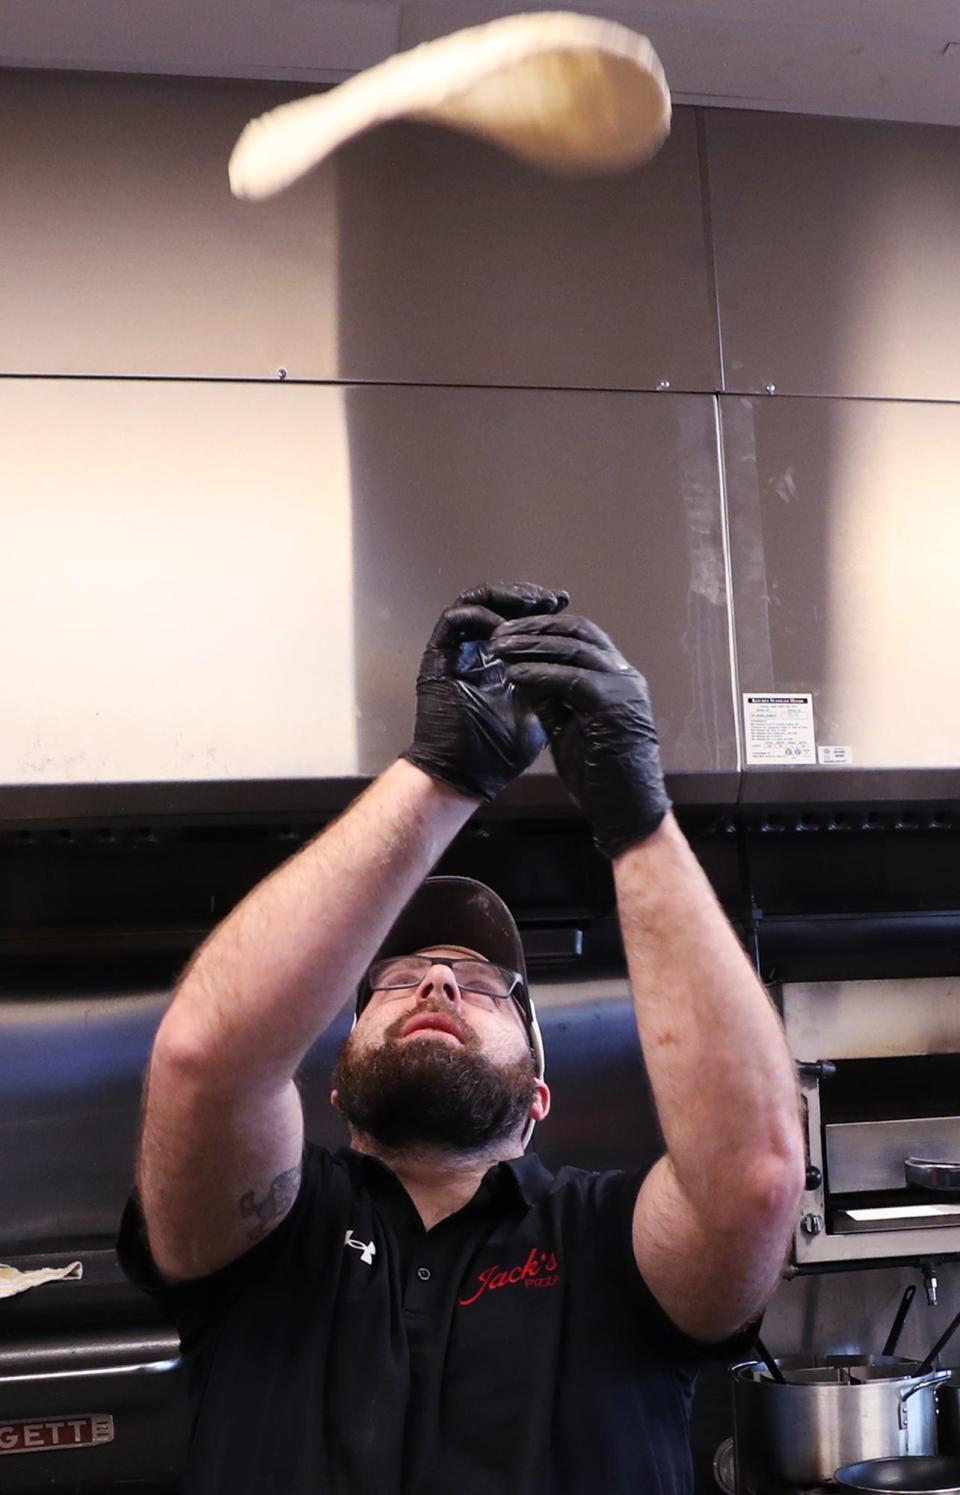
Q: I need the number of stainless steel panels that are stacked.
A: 4